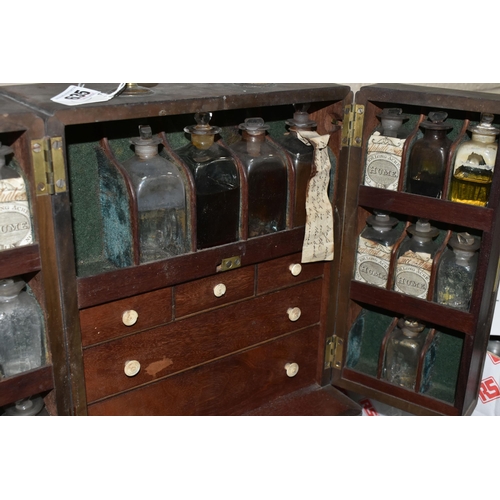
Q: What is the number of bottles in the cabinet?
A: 14